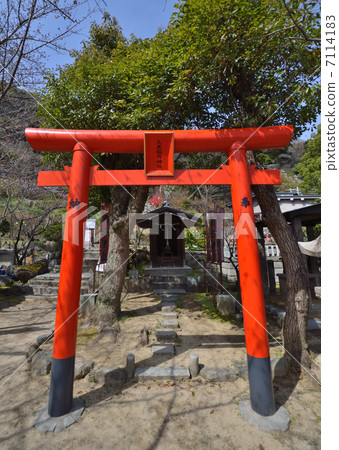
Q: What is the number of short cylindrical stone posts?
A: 2